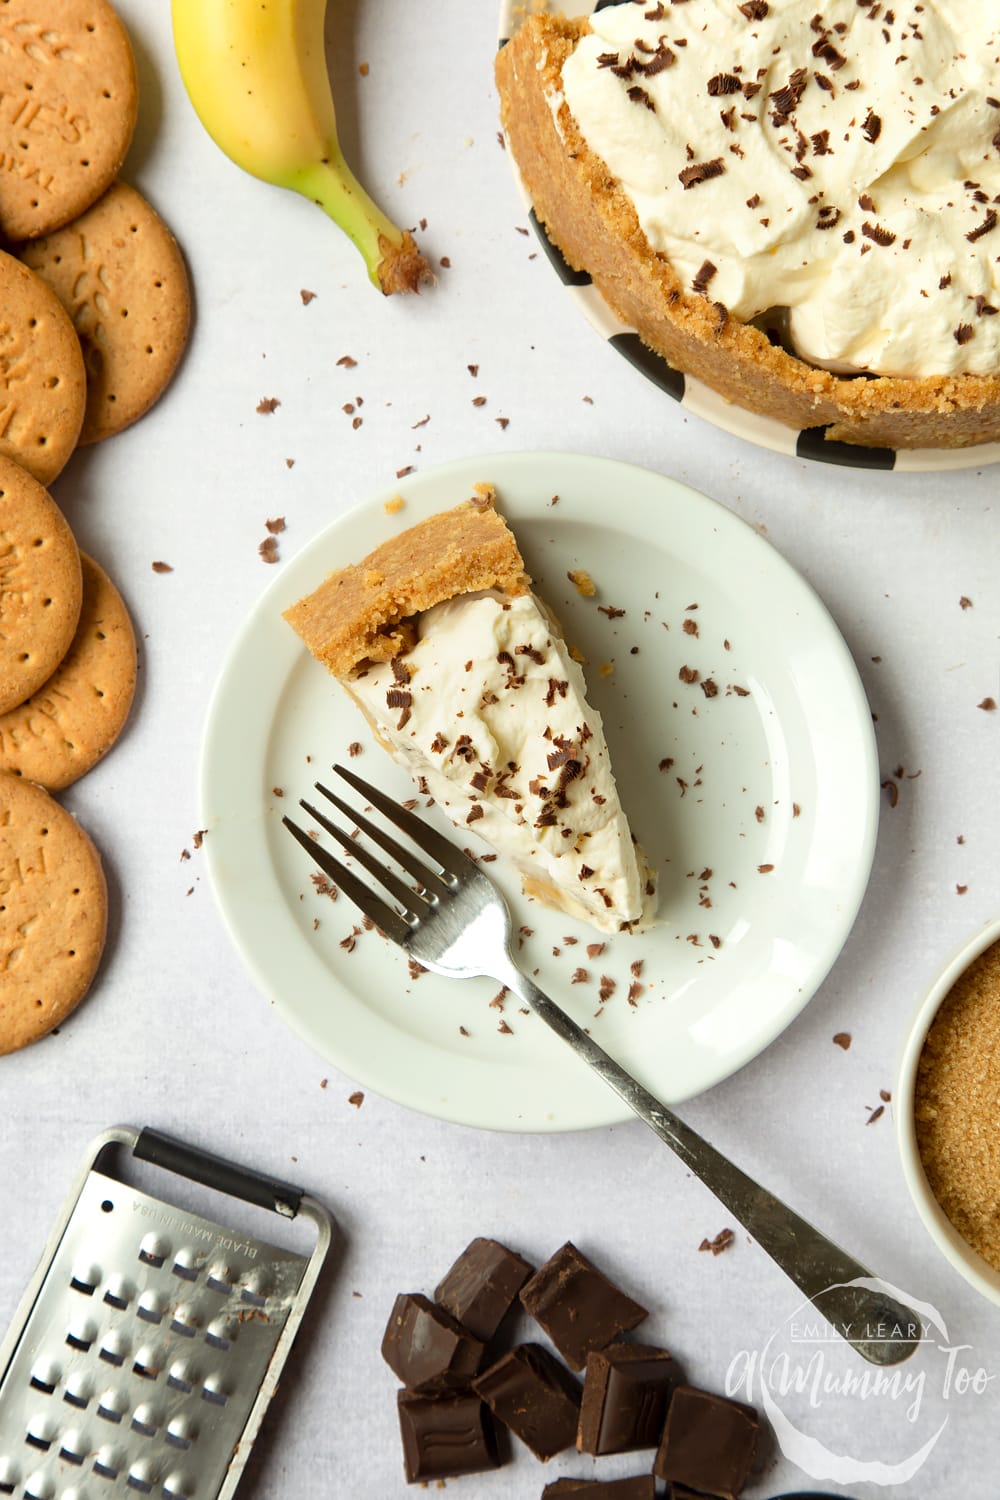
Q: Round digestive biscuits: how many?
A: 6